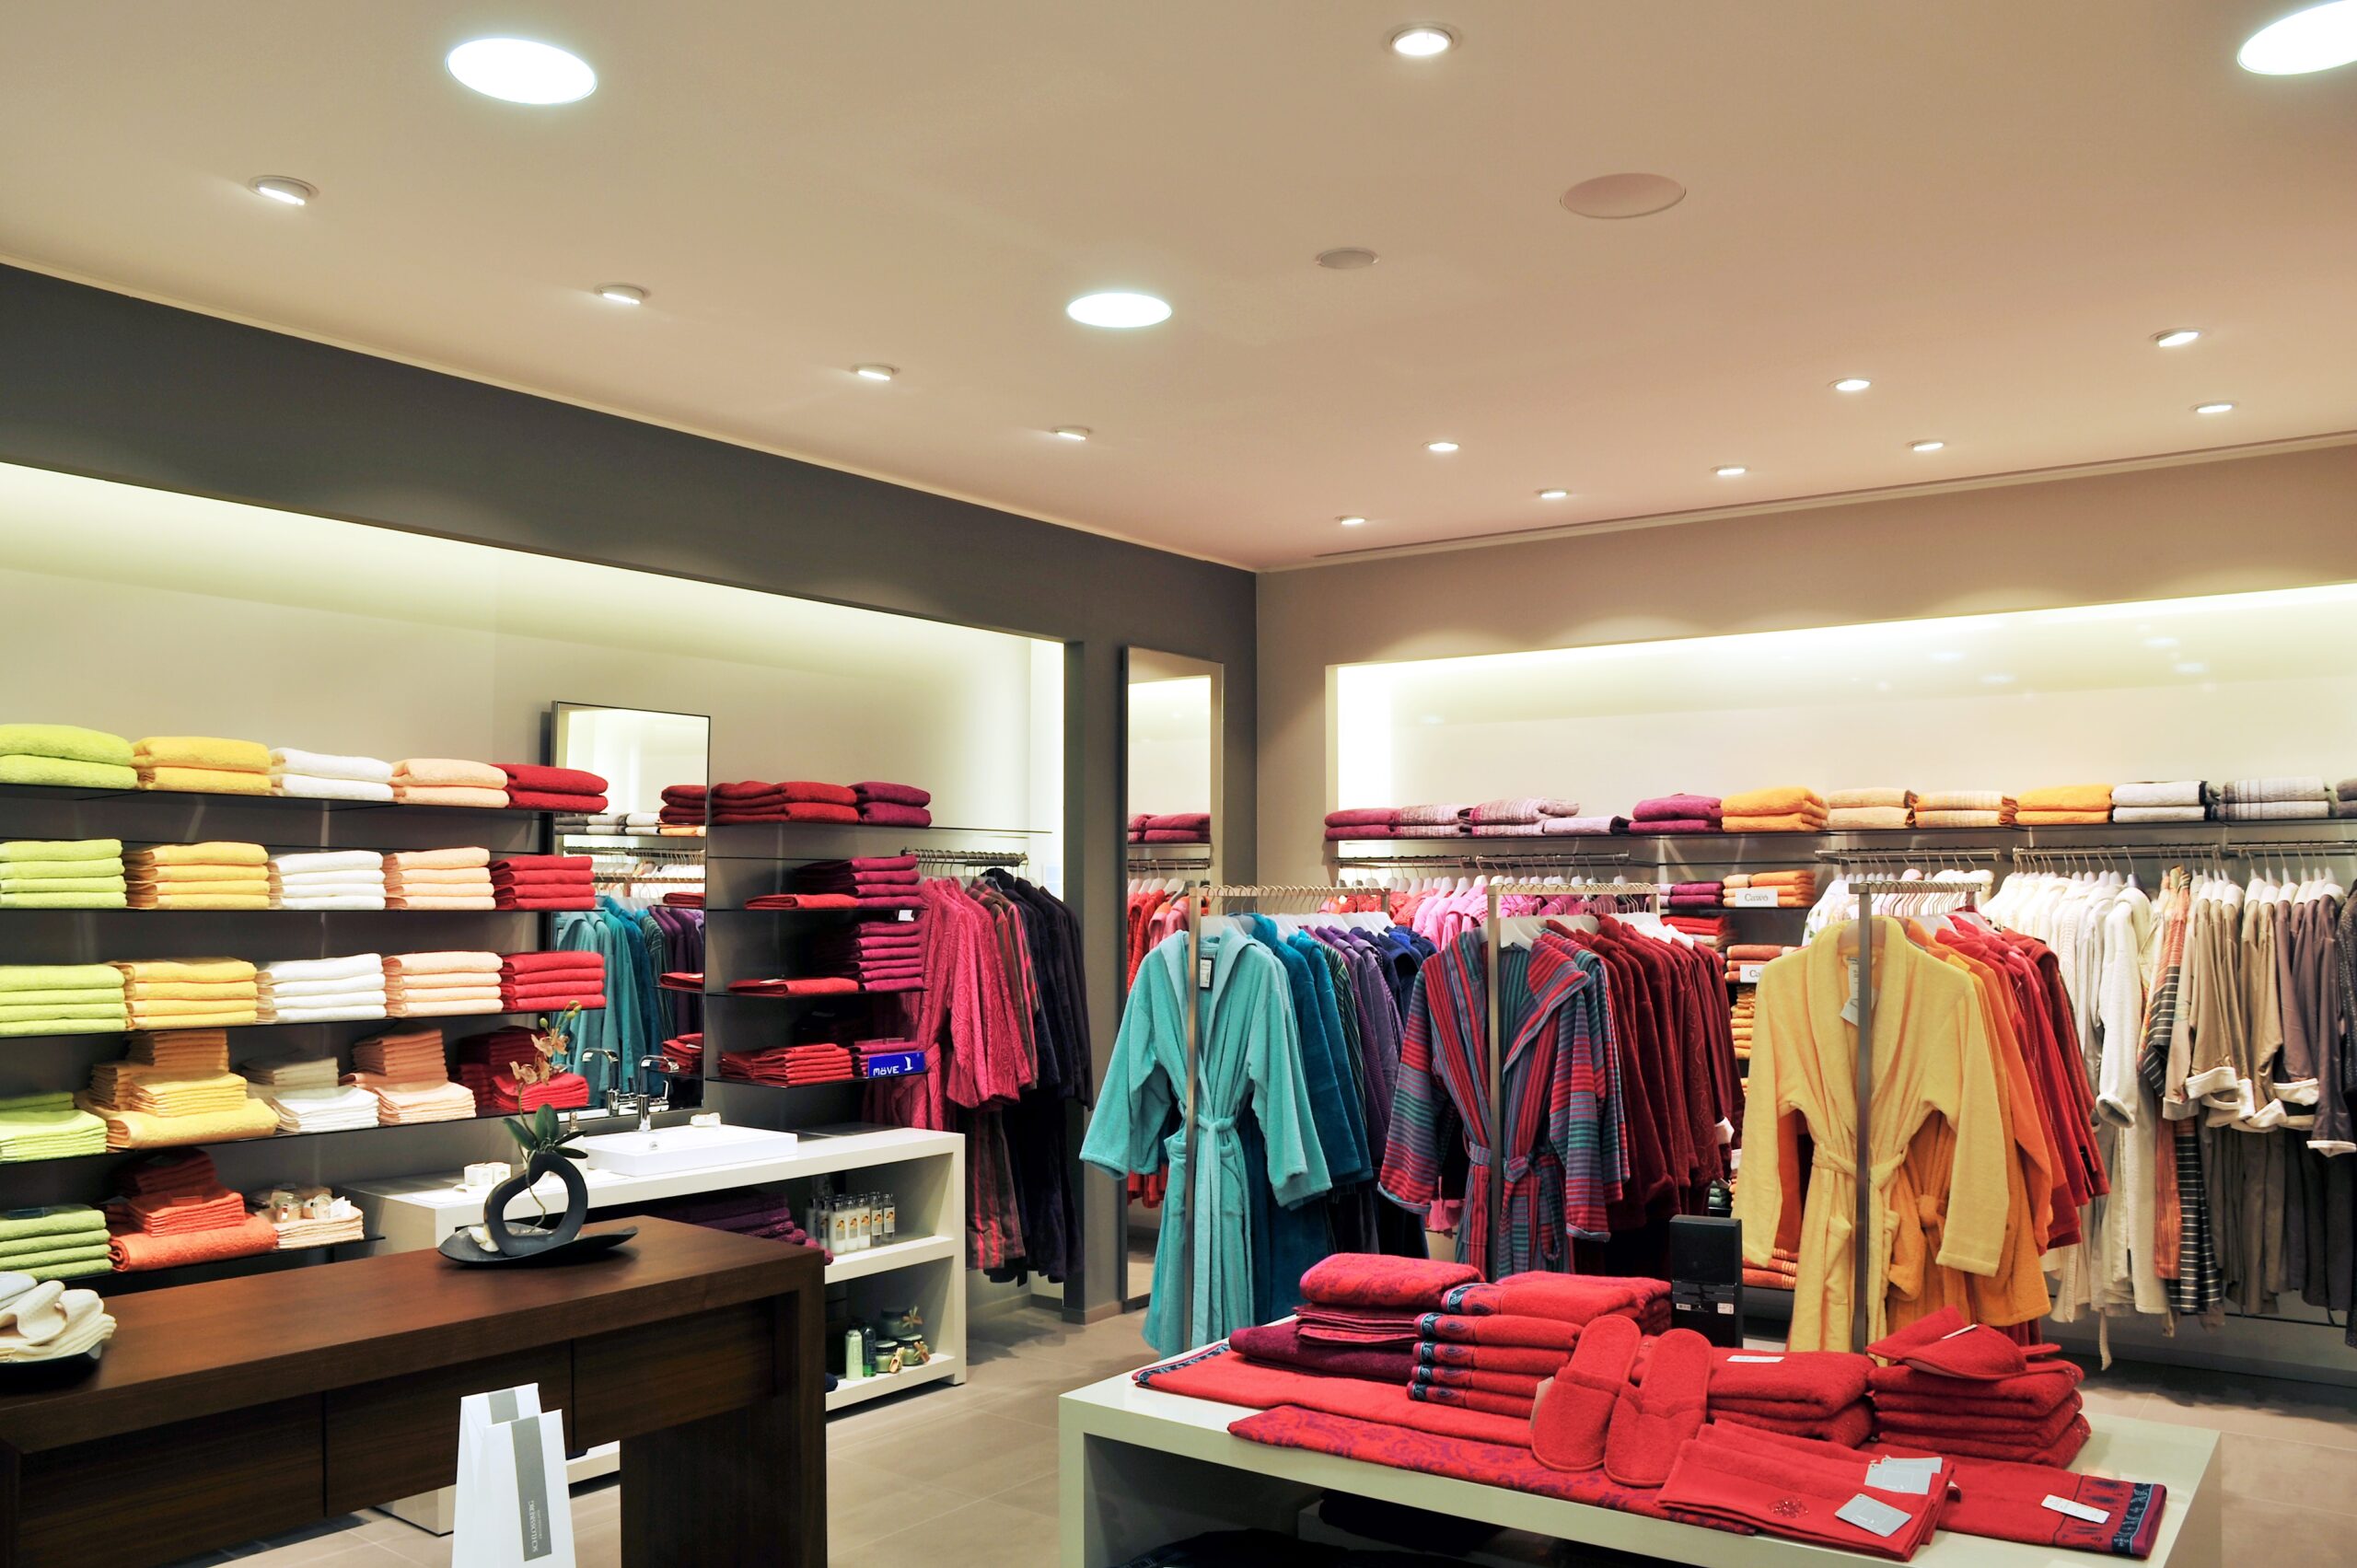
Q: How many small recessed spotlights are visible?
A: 13